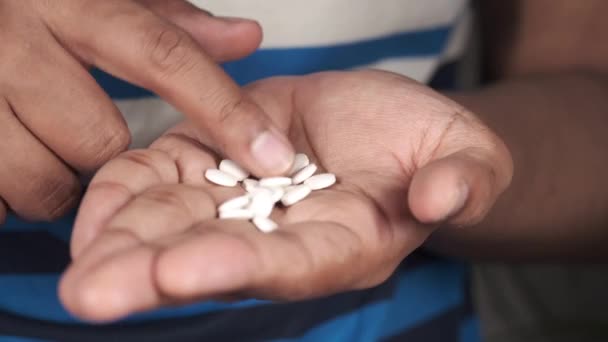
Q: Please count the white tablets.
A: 13